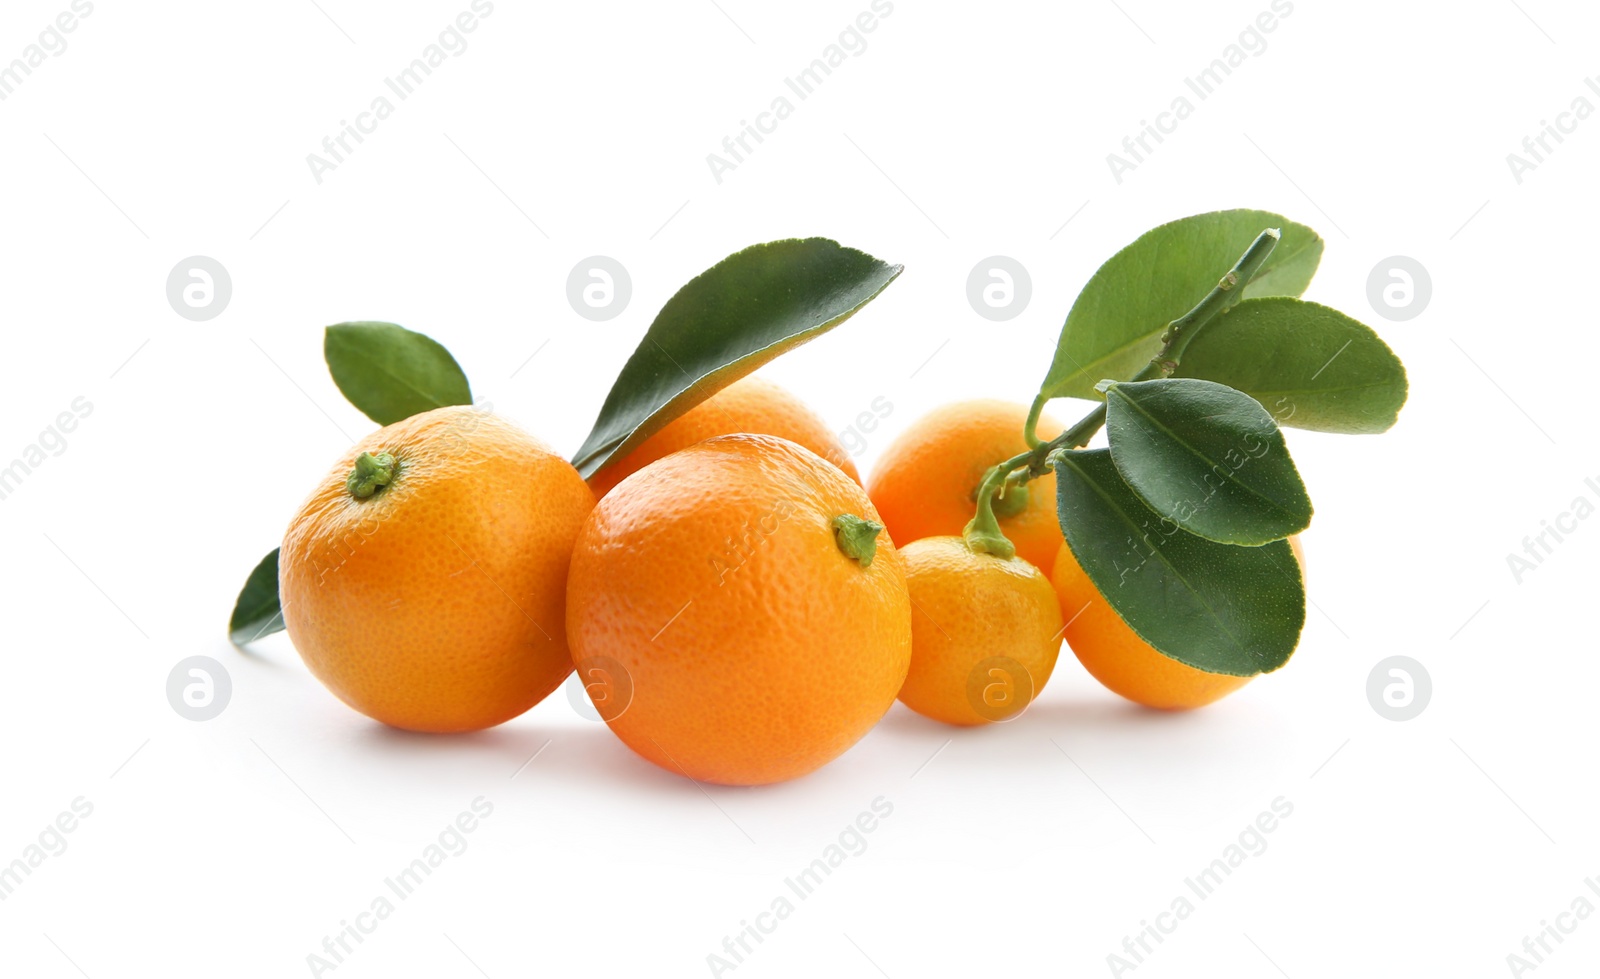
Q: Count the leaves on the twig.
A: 4